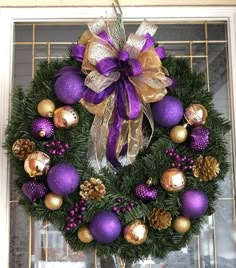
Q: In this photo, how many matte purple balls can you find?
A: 5